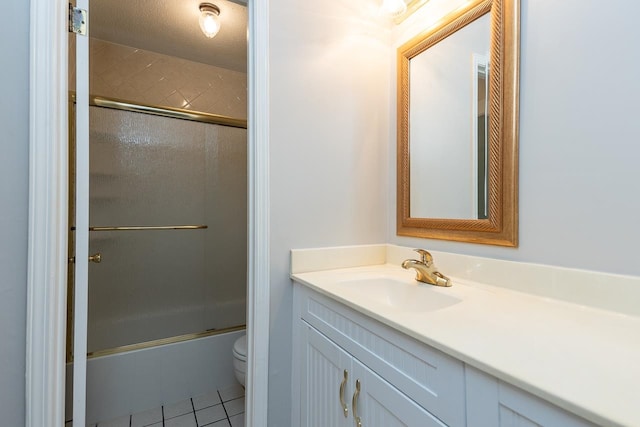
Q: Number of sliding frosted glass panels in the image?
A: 2